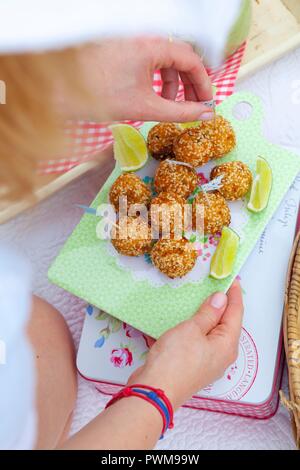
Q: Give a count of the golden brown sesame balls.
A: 10